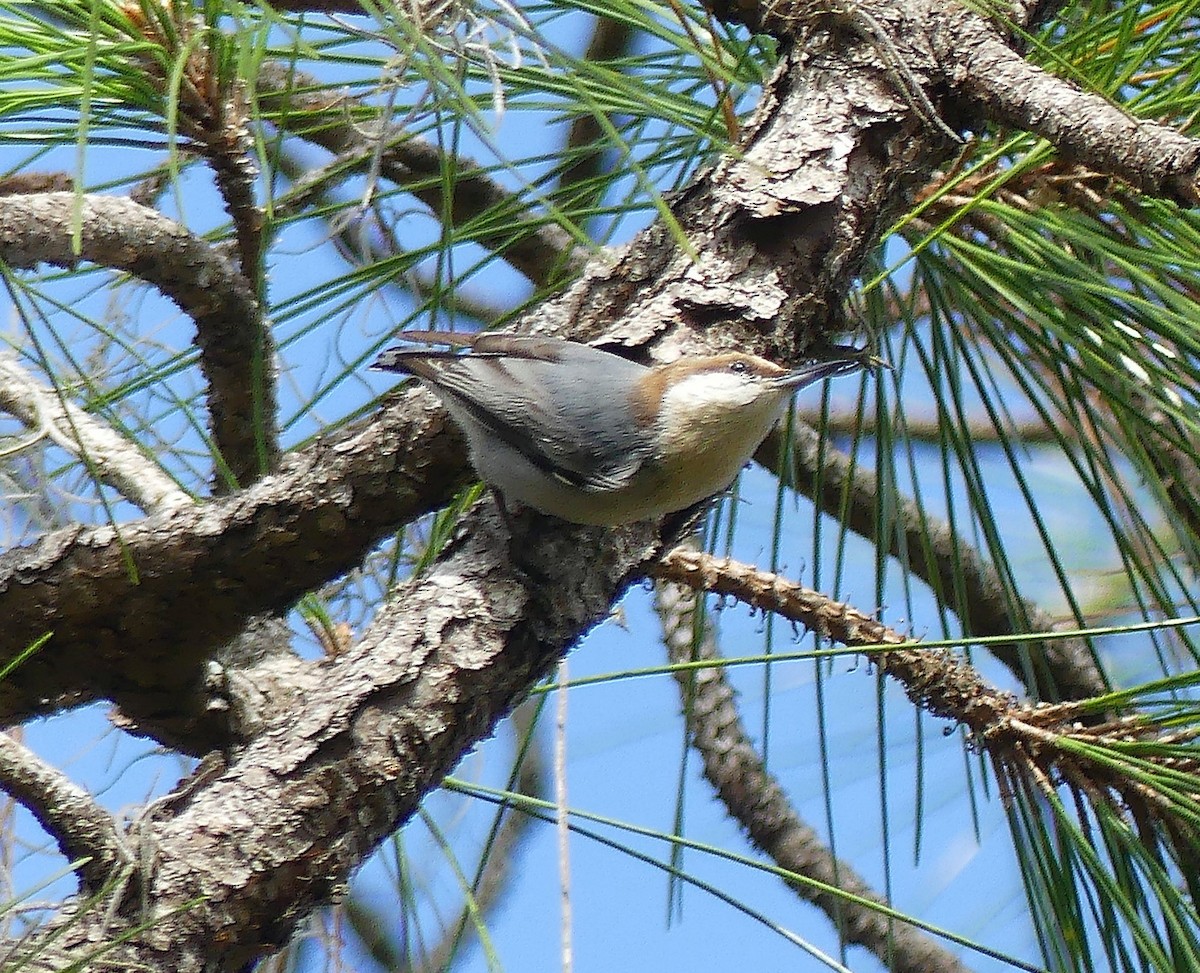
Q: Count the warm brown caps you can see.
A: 1